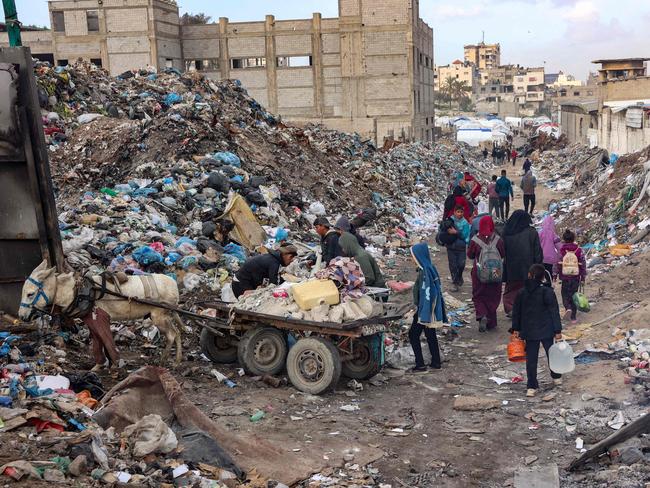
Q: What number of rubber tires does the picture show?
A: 4